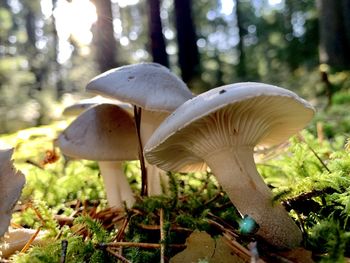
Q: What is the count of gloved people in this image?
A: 0